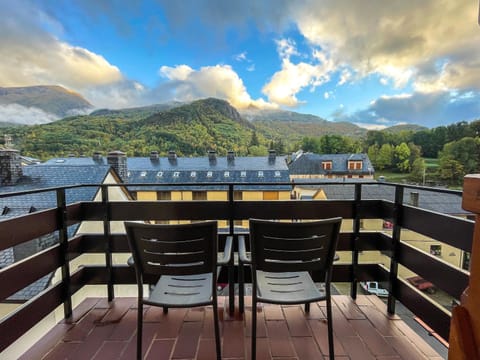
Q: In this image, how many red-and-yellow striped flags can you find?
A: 0